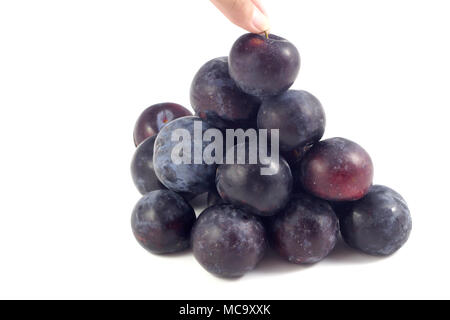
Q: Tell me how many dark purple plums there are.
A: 12